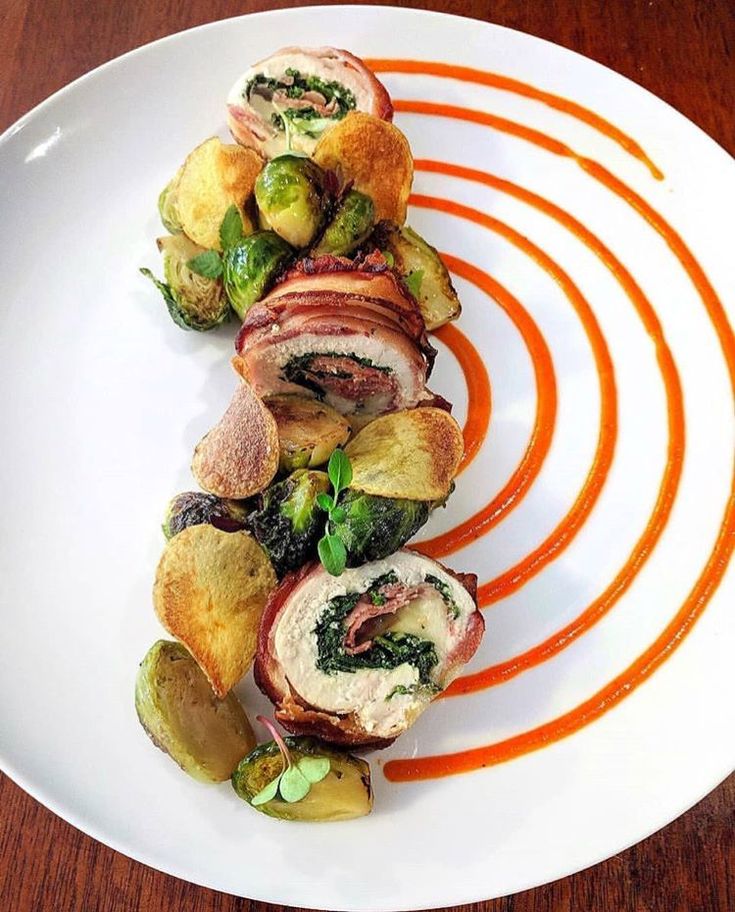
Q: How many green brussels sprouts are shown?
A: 12